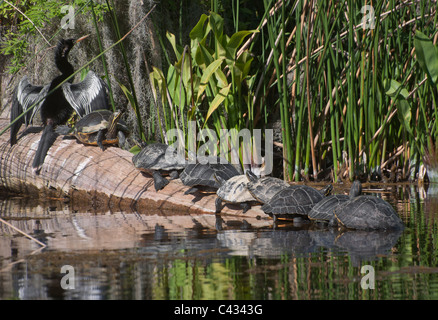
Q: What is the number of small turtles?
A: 8